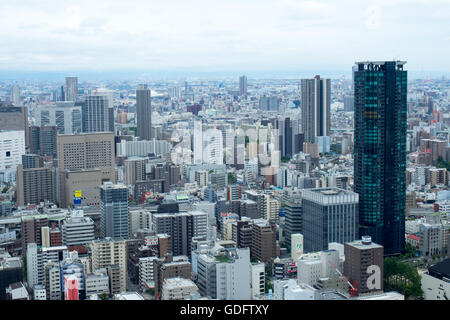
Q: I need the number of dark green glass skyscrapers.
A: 1